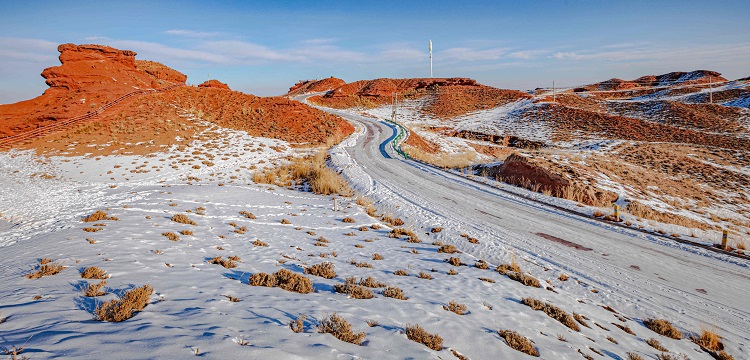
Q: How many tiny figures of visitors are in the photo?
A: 0